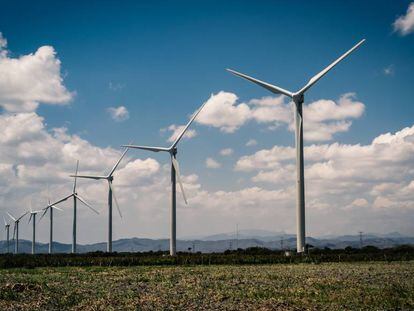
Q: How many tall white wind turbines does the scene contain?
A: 8